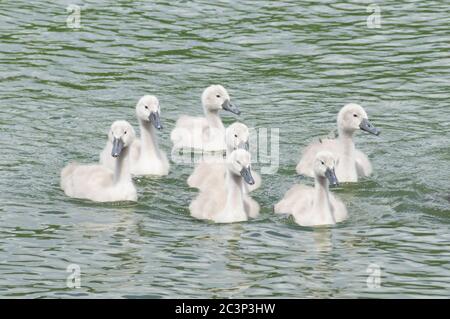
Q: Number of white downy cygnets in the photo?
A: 7